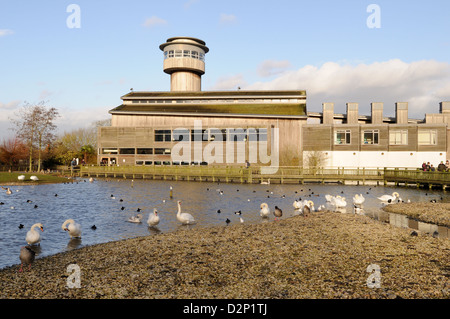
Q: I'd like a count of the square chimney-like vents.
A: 5